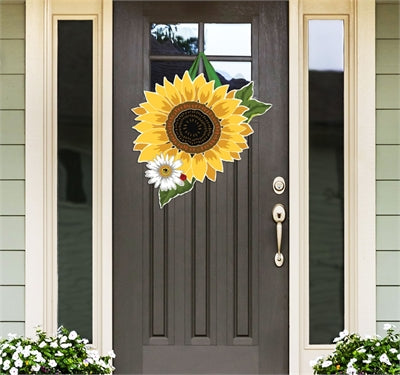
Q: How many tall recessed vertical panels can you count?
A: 3